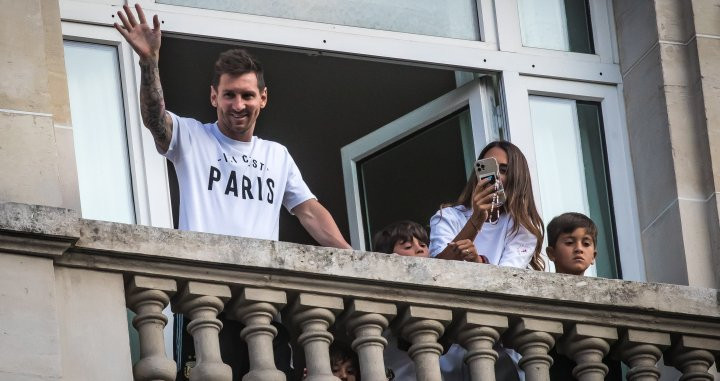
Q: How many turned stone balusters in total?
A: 11